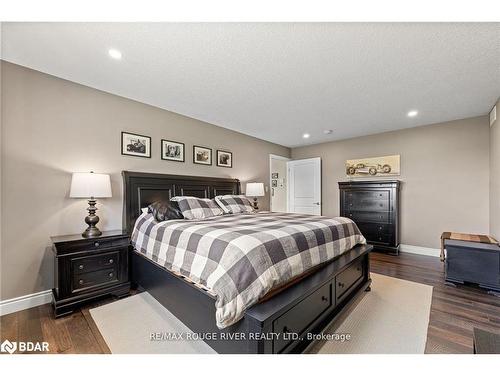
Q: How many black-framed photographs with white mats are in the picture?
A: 4